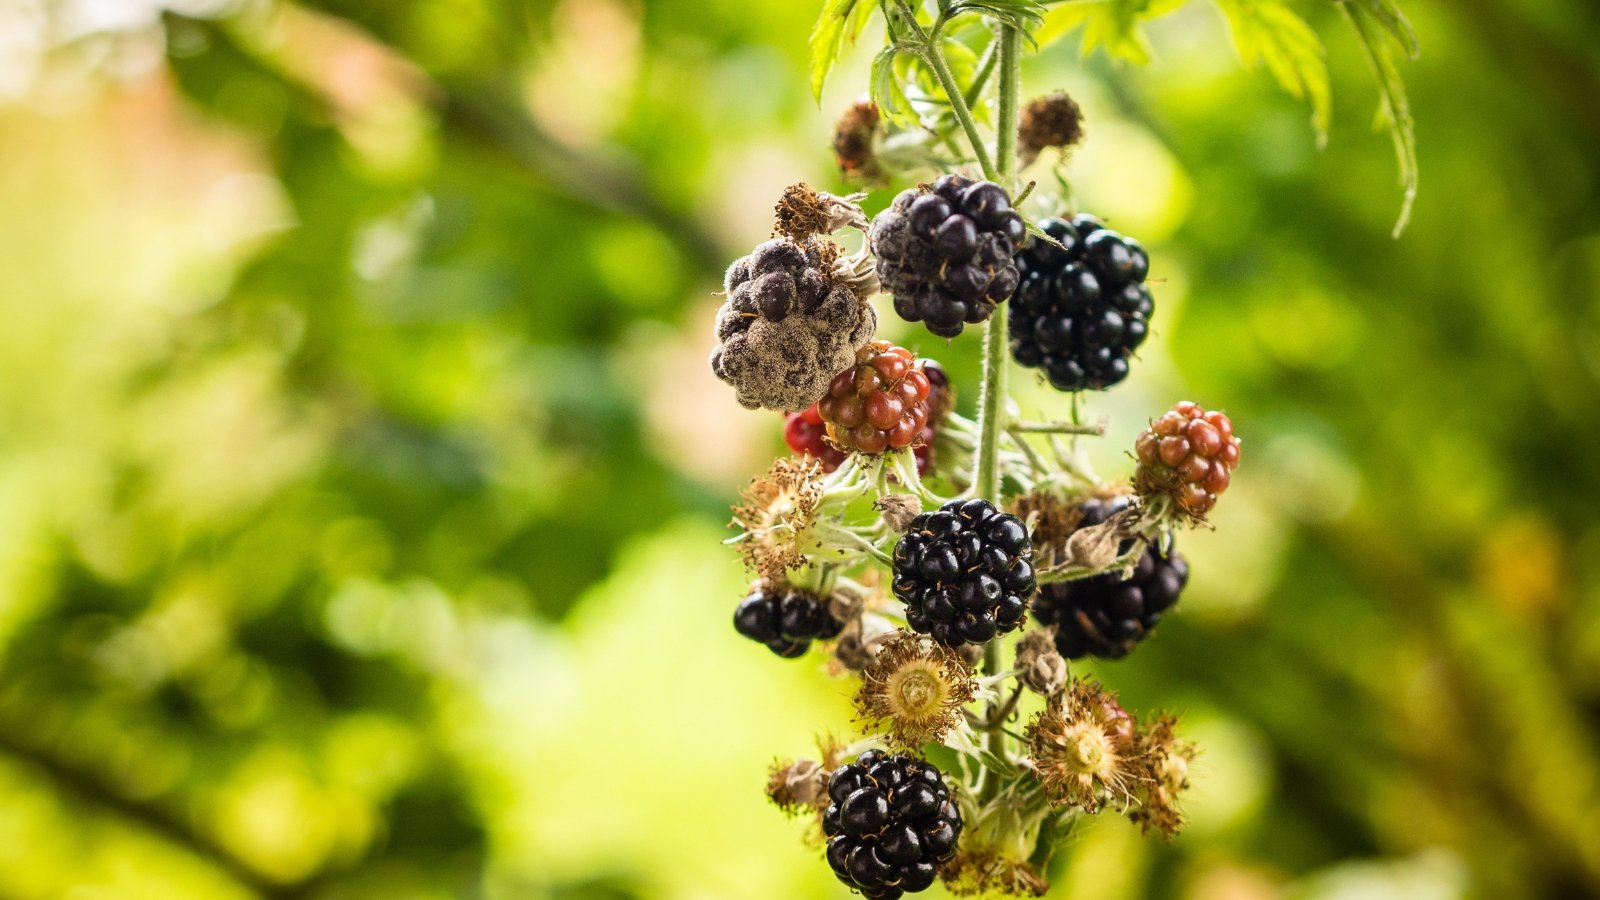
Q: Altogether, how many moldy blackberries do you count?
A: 2